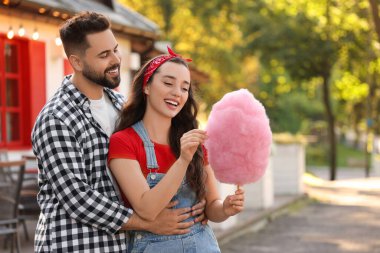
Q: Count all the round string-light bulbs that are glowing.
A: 4